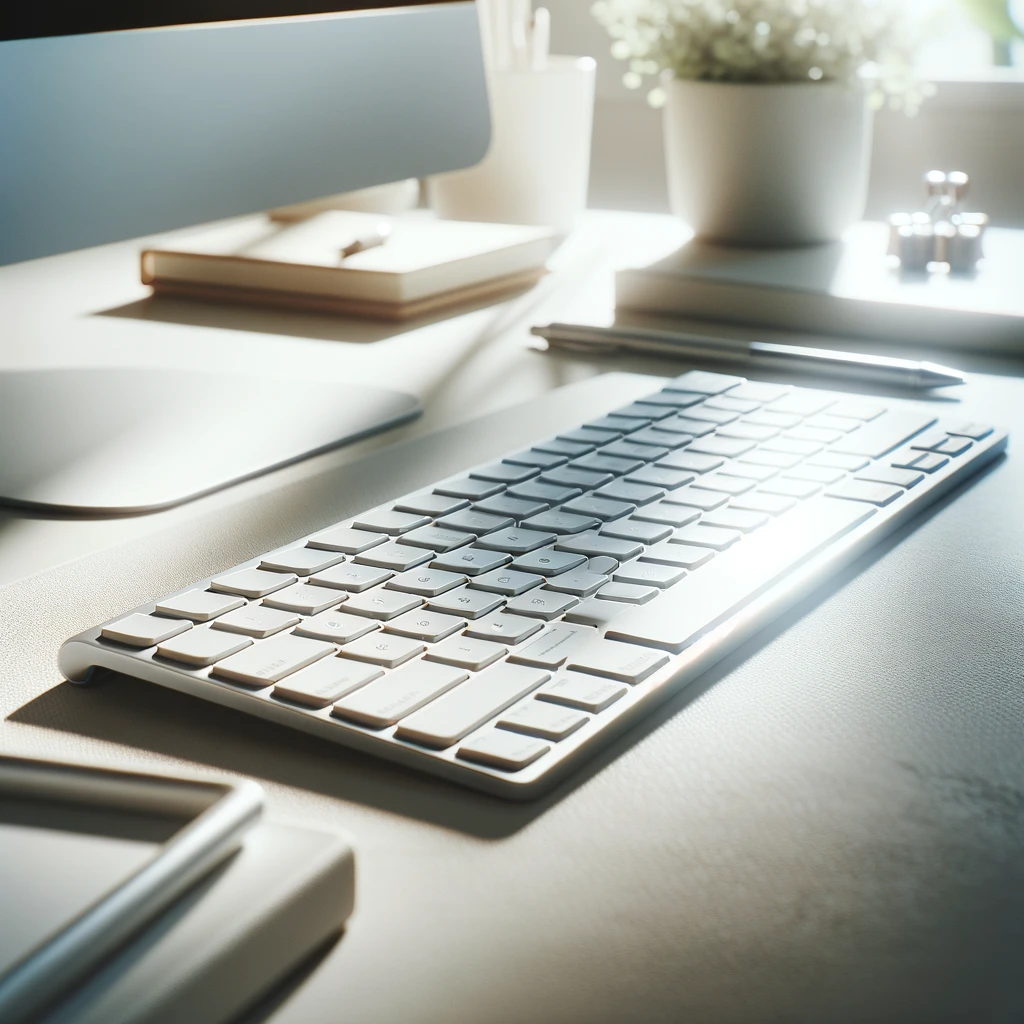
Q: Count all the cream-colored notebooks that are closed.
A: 1